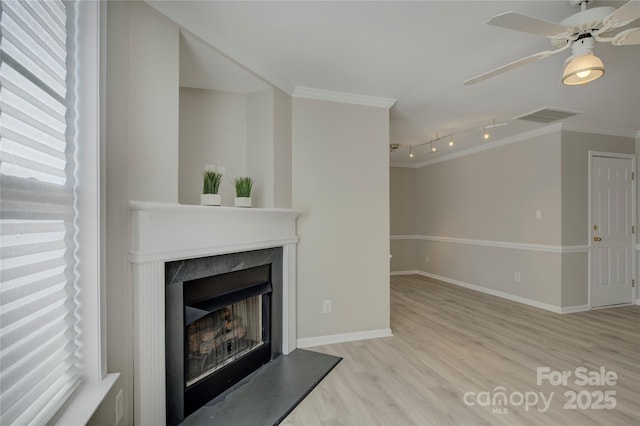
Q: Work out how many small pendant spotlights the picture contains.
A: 4